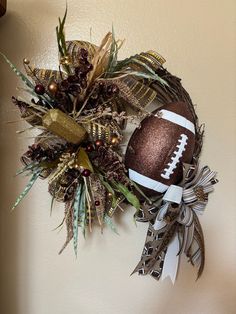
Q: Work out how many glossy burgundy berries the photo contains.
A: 5